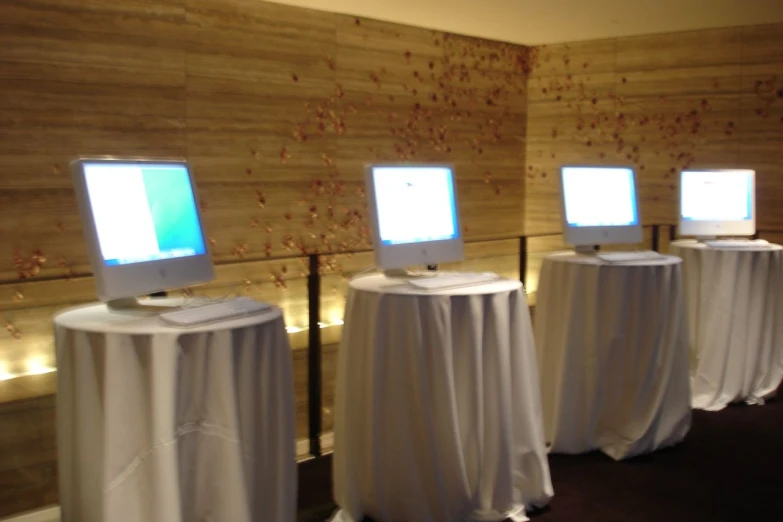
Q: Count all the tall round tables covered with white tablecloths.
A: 4